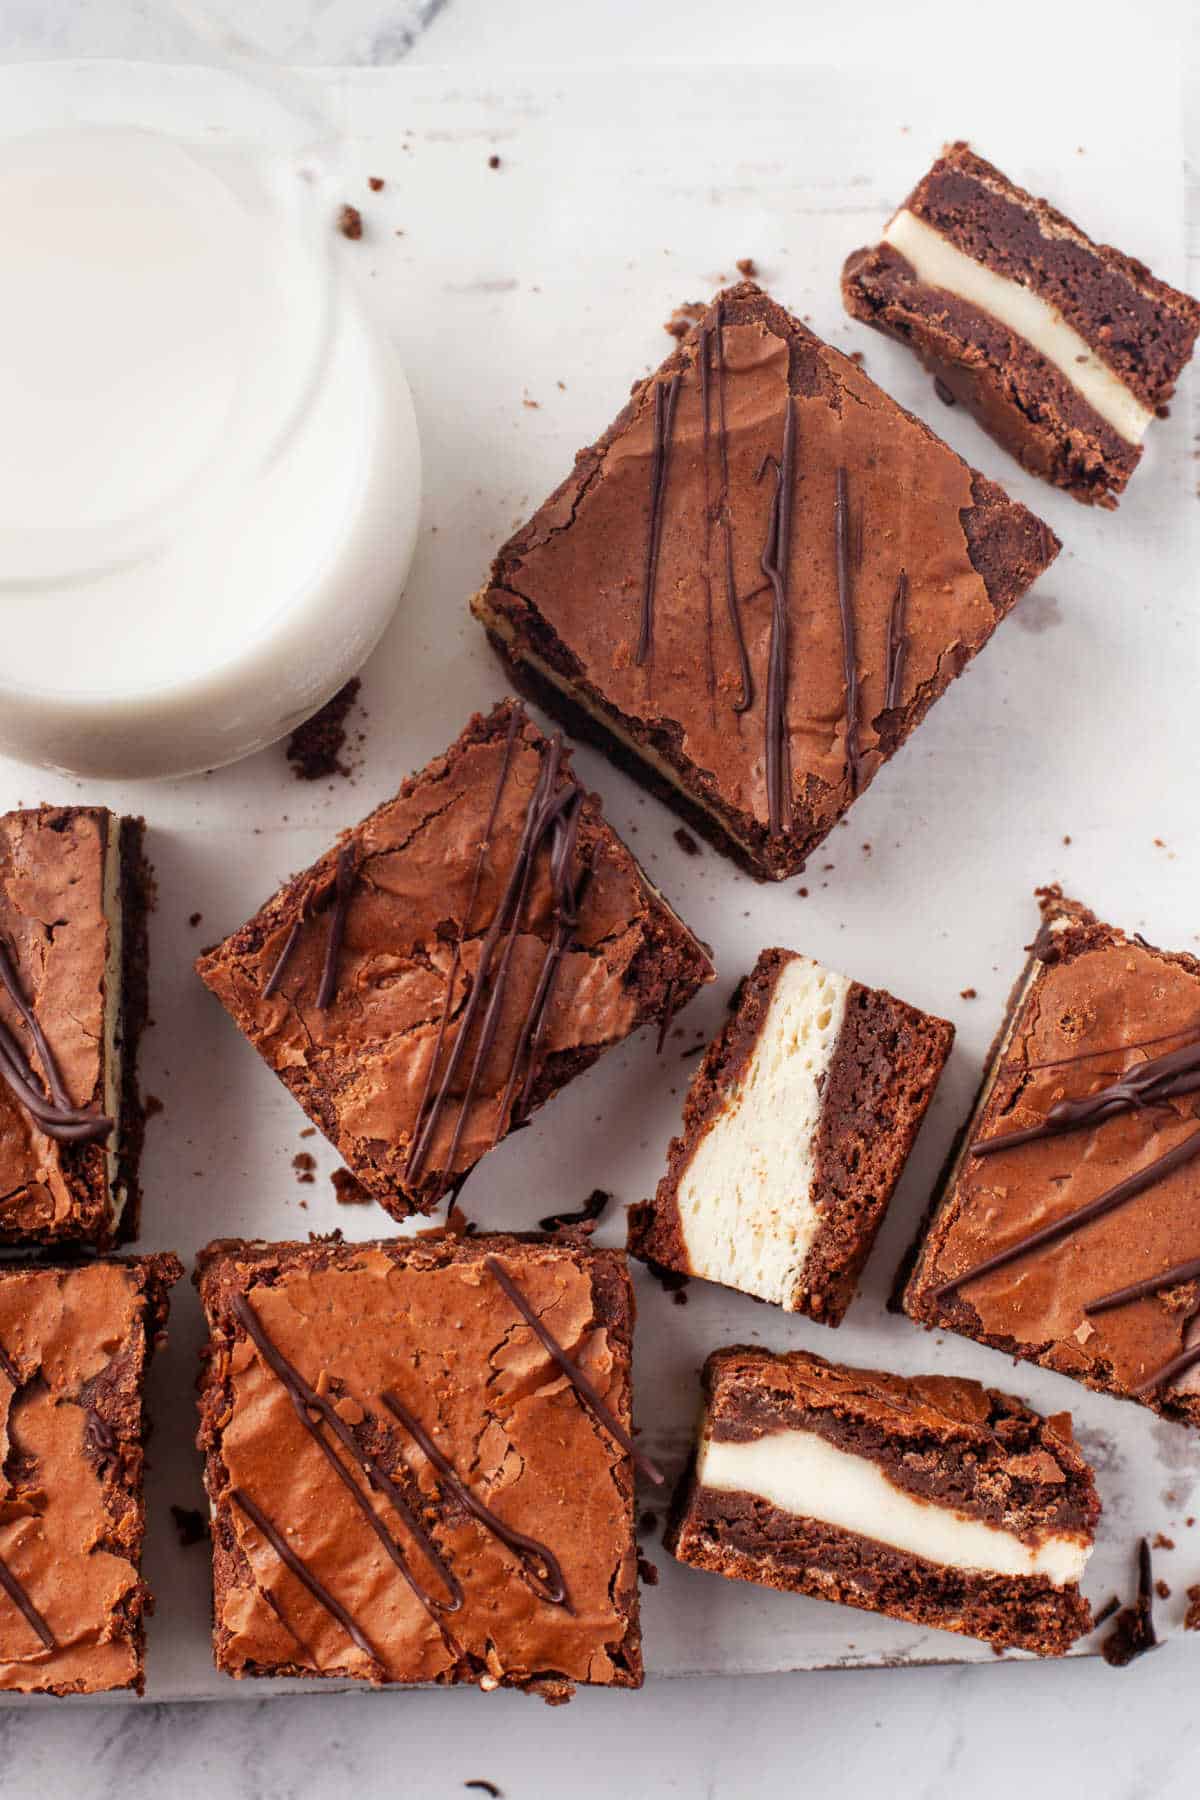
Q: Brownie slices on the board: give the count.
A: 9